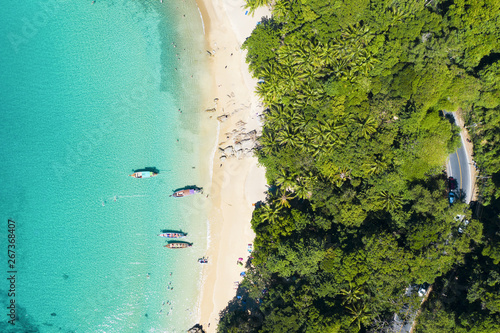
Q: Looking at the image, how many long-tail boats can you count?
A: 4